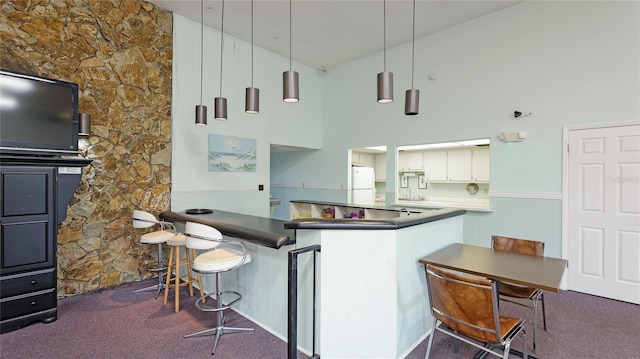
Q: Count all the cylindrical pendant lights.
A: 6